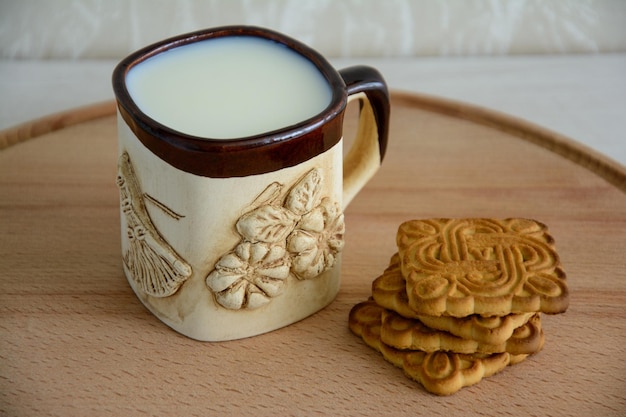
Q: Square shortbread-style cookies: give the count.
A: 4